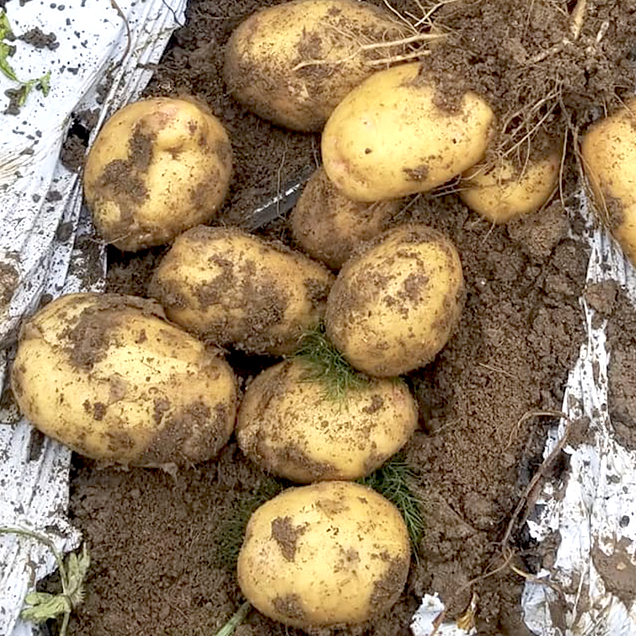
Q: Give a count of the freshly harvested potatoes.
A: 11